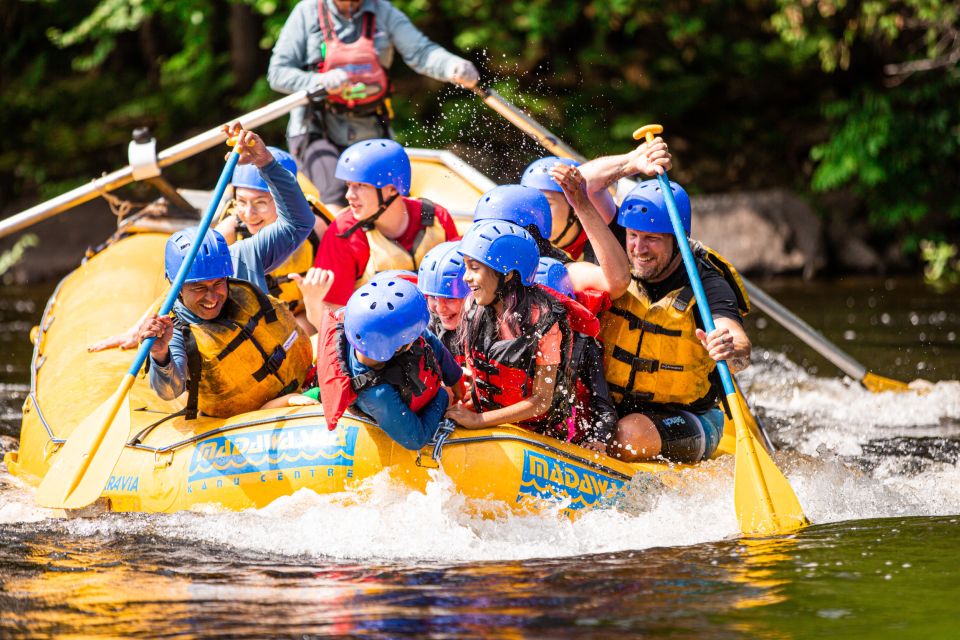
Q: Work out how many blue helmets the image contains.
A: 11